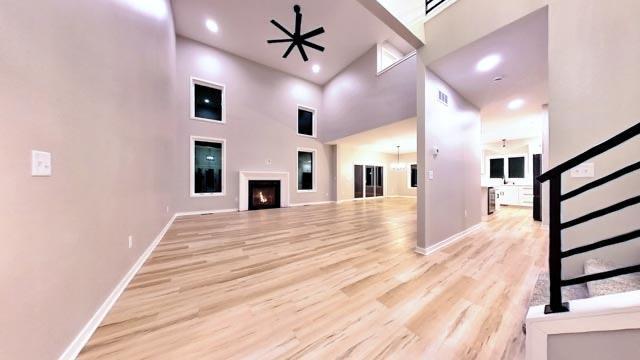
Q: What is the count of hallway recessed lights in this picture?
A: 2